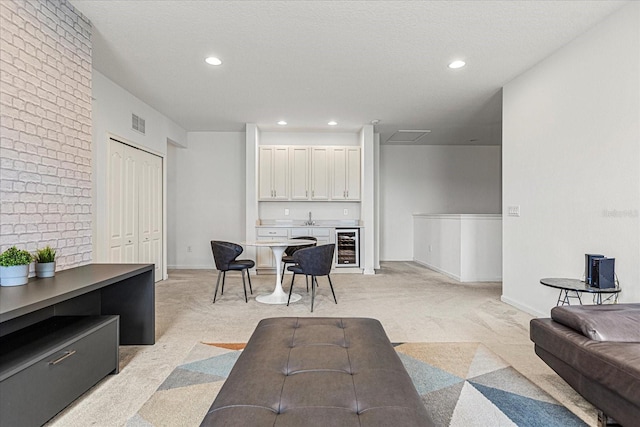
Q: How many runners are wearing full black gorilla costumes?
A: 0